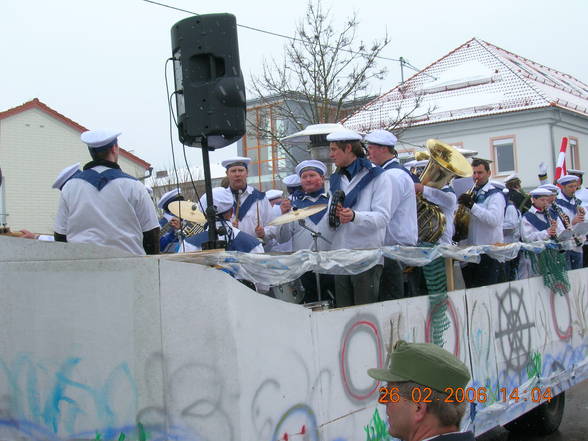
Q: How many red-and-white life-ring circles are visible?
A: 3